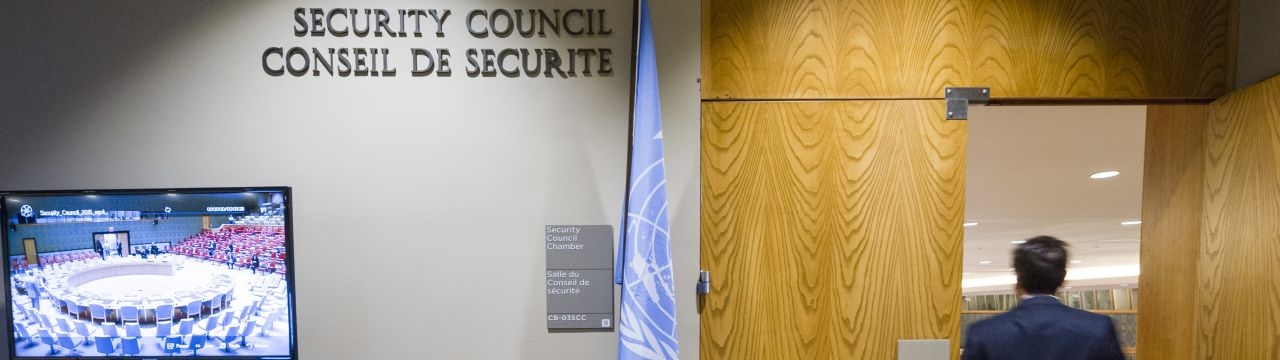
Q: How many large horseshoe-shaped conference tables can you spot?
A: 1